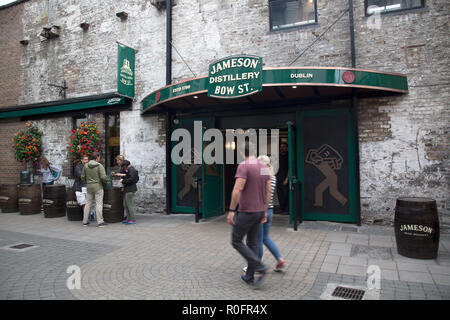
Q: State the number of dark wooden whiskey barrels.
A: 6